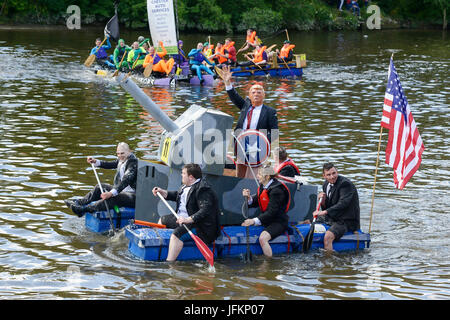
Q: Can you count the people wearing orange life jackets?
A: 6